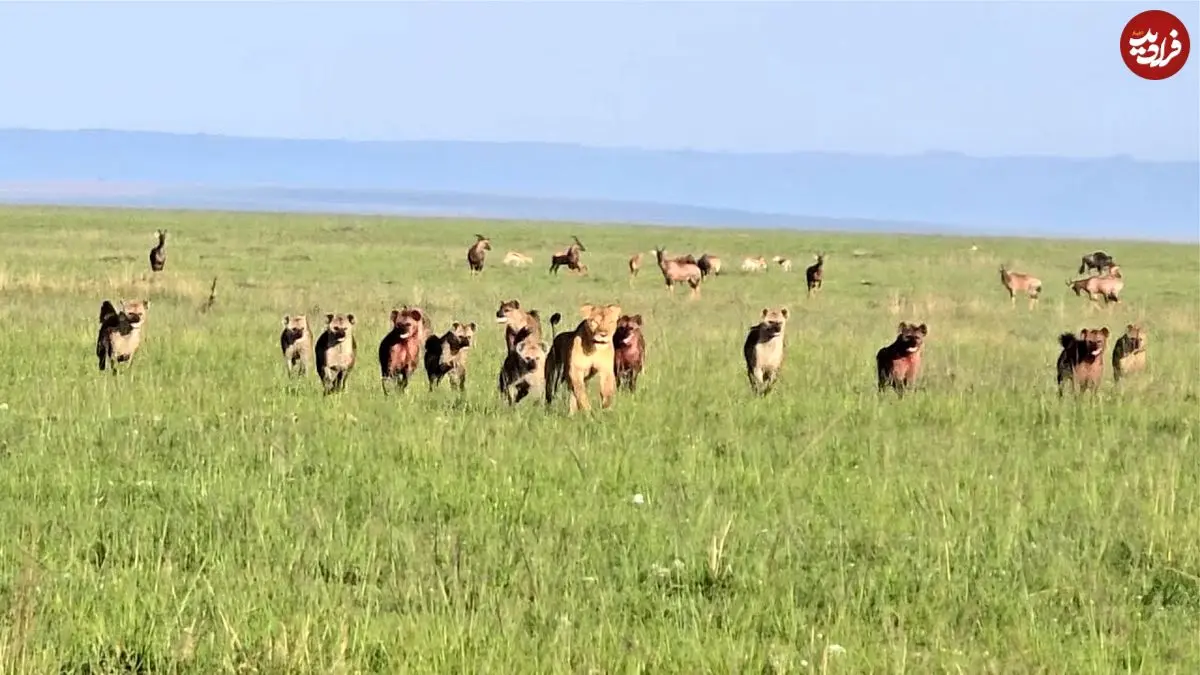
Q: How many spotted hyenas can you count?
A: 12